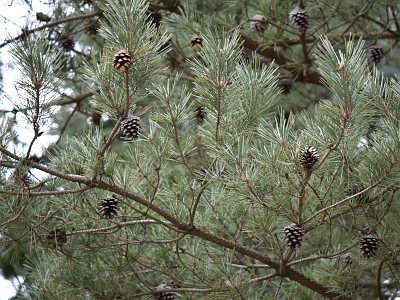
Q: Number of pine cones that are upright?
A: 1